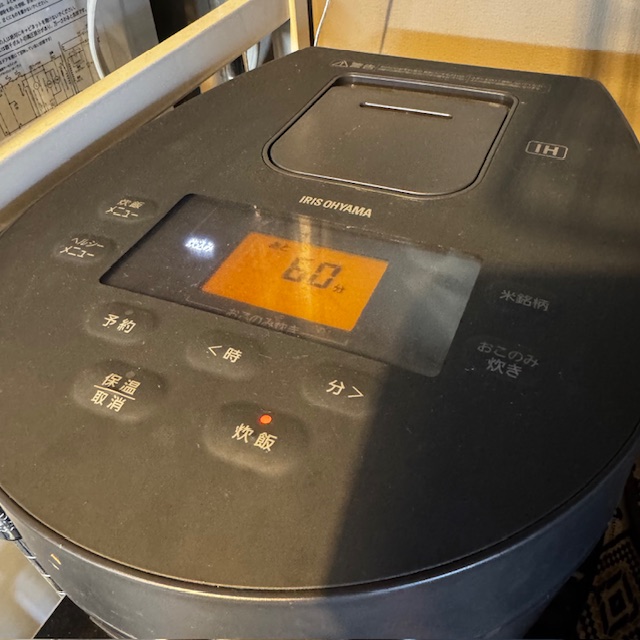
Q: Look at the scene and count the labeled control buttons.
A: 9